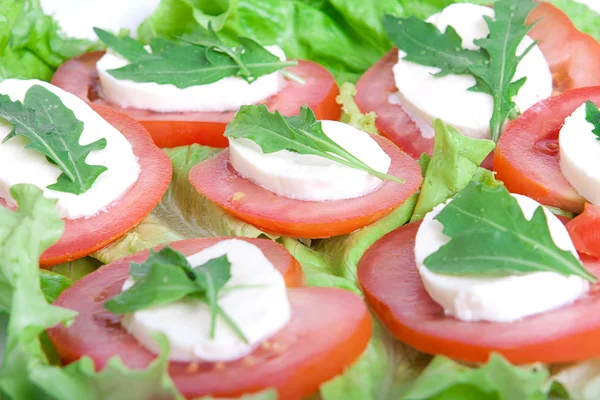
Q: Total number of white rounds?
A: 7